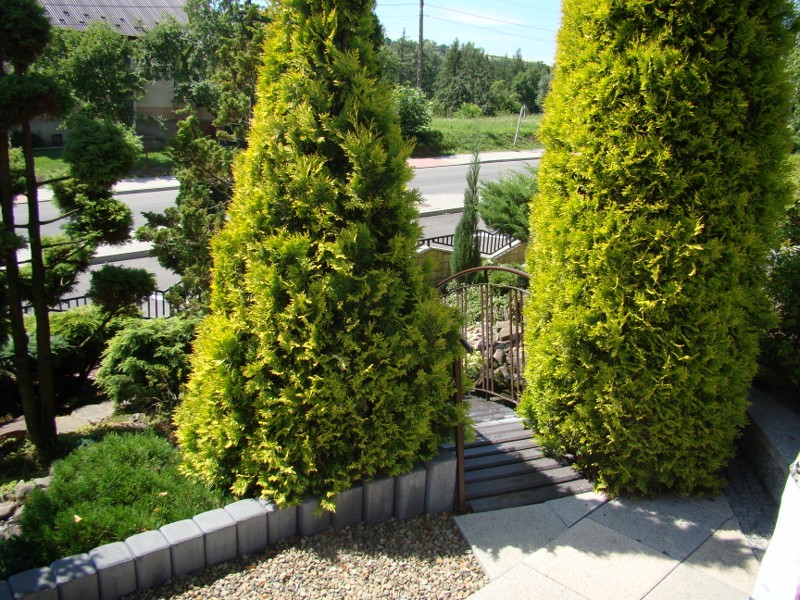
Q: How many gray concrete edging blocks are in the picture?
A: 14